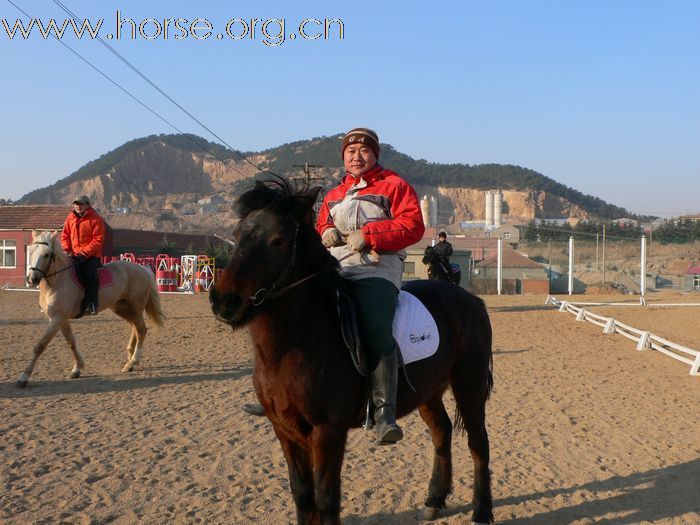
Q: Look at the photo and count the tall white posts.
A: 3